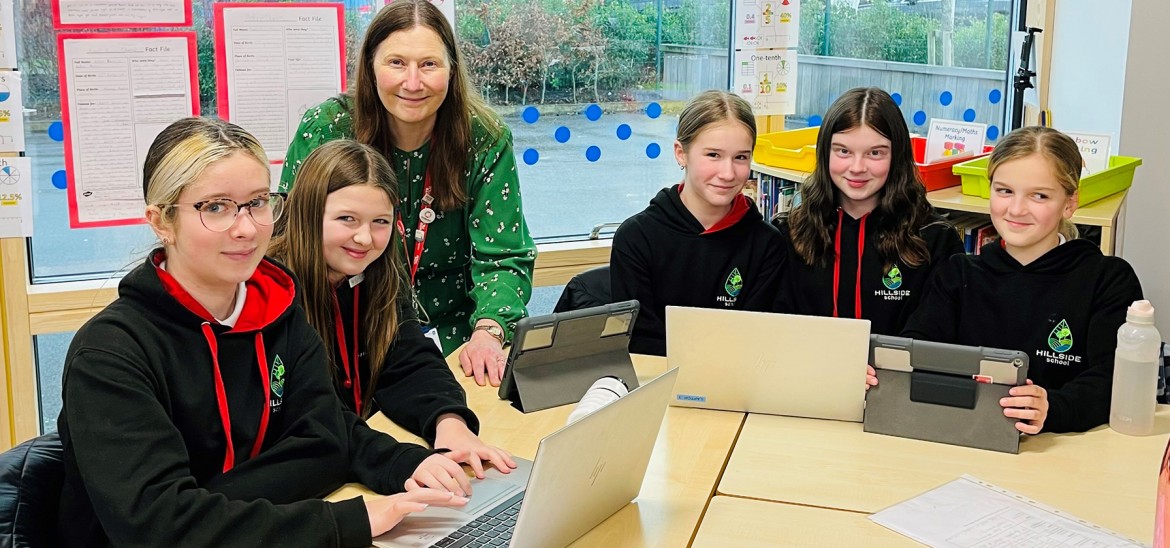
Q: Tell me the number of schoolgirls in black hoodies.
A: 5